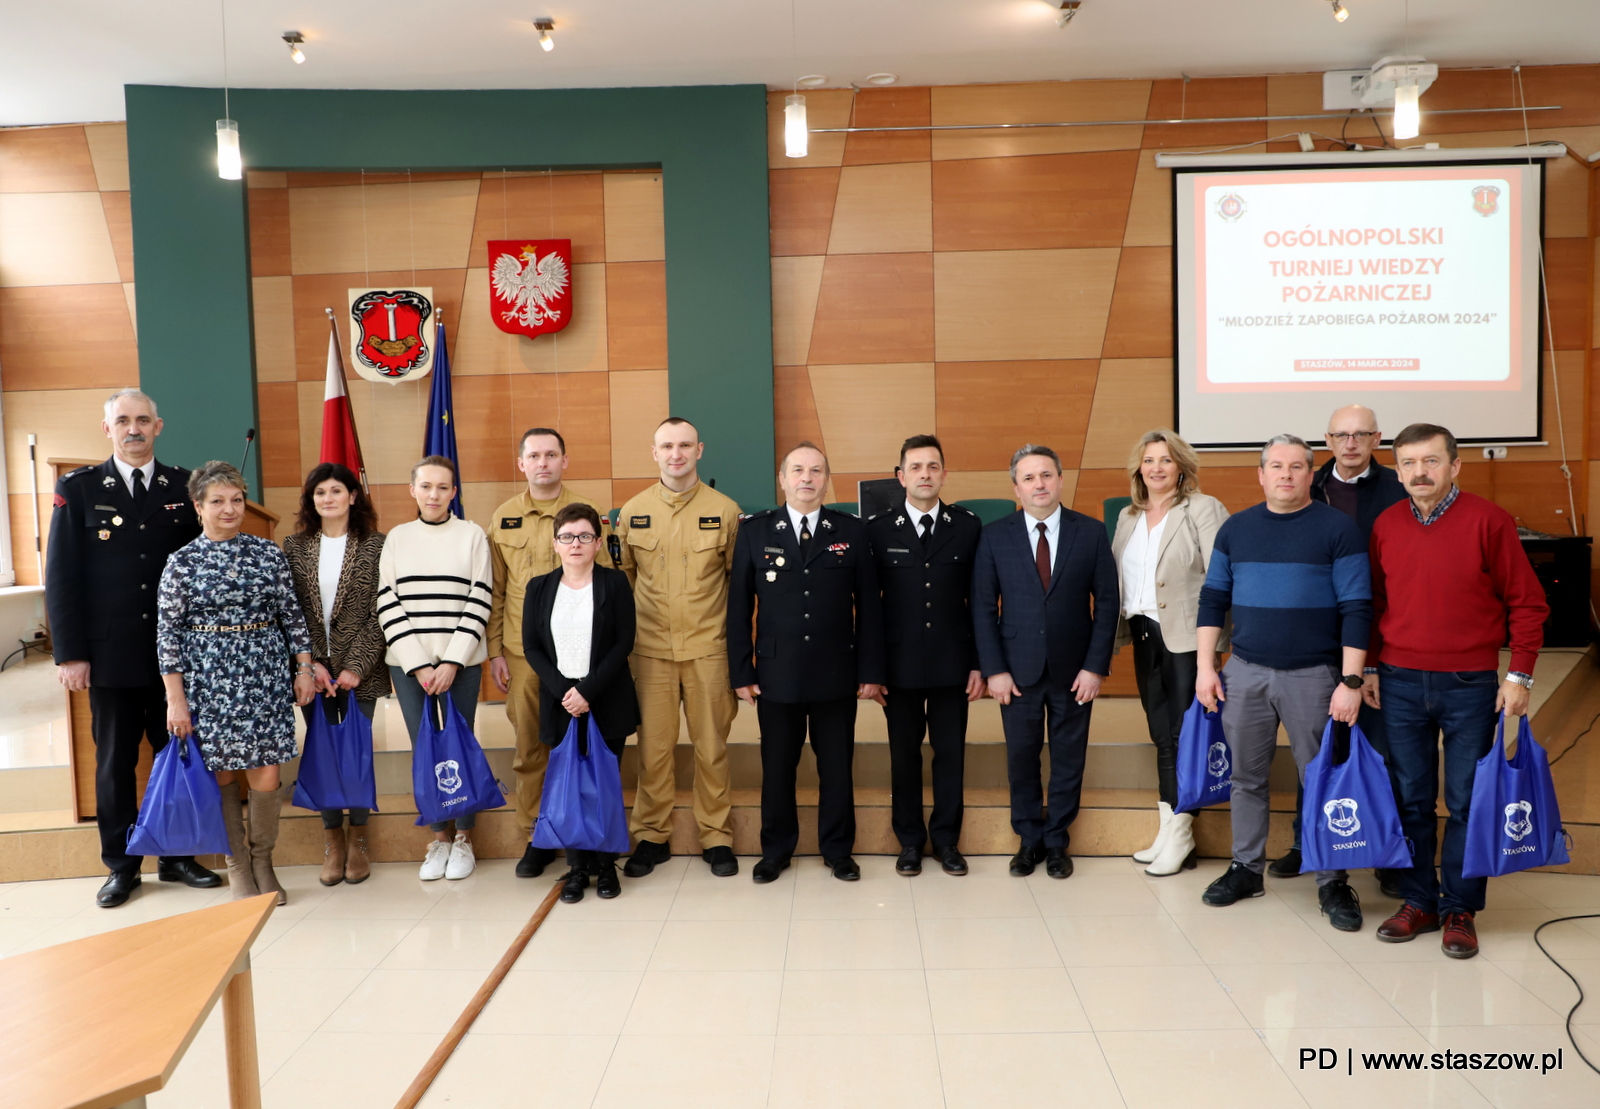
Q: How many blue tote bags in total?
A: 7